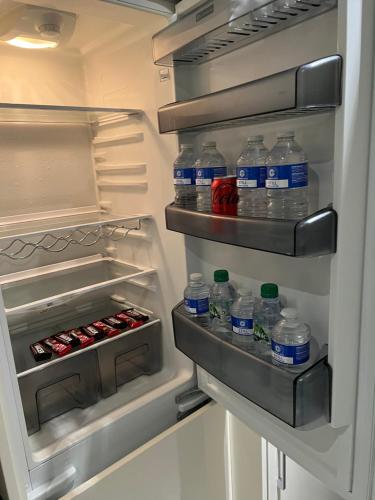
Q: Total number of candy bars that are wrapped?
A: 9